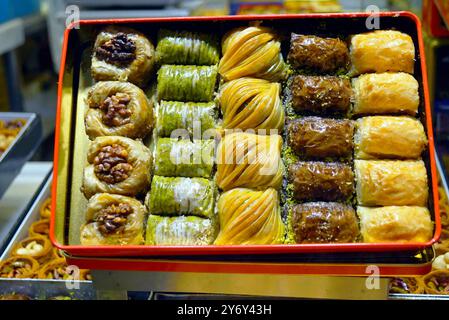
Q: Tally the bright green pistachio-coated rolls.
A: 6